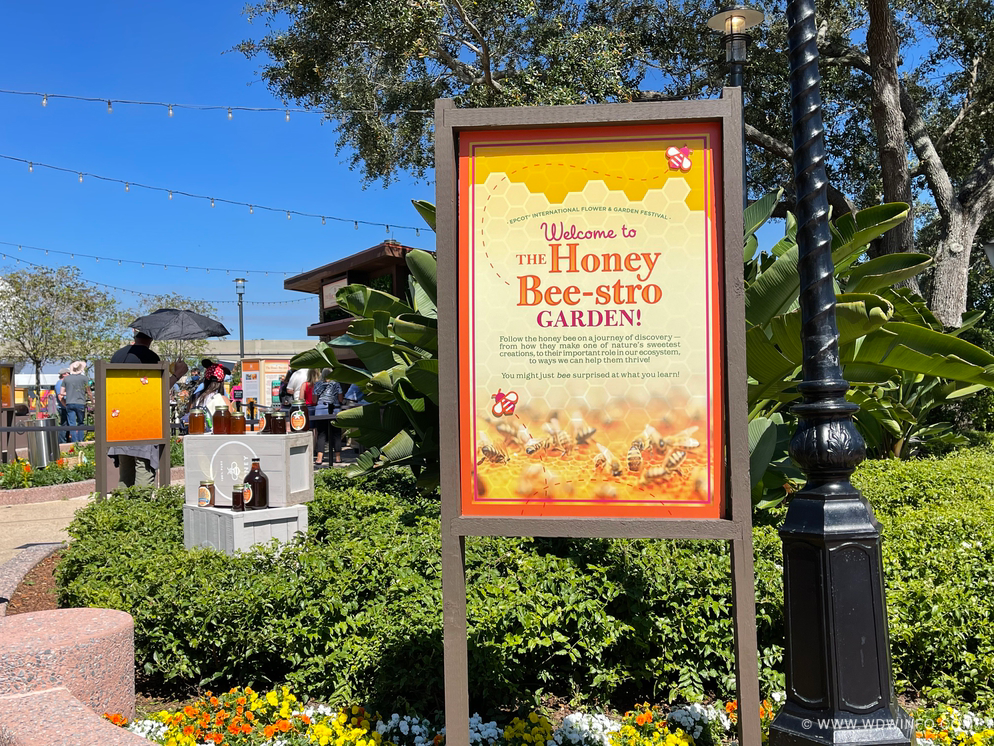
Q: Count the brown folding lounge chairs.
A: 0